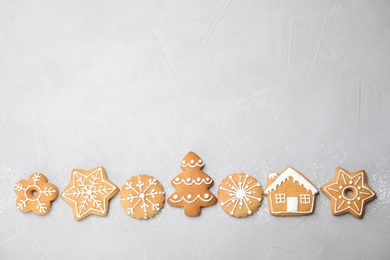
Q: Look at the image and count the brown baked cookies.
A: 7